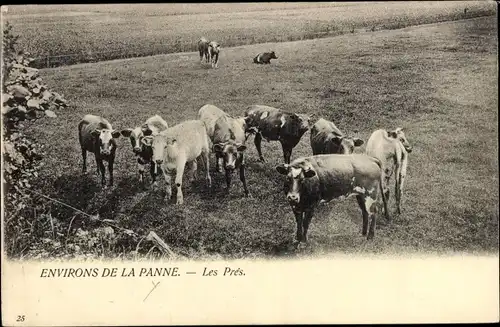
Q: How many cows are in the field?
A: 11